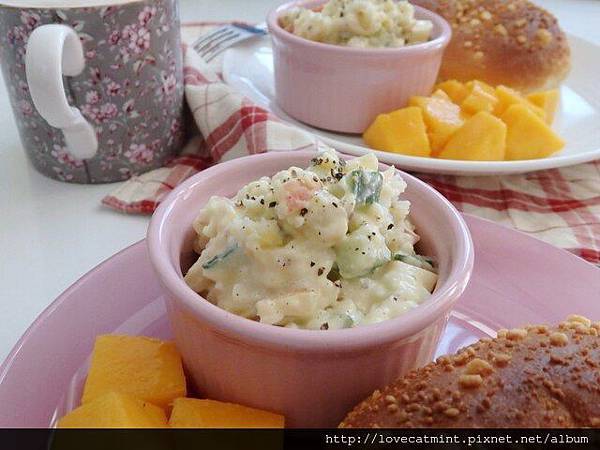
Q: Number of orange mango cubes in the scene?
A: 11